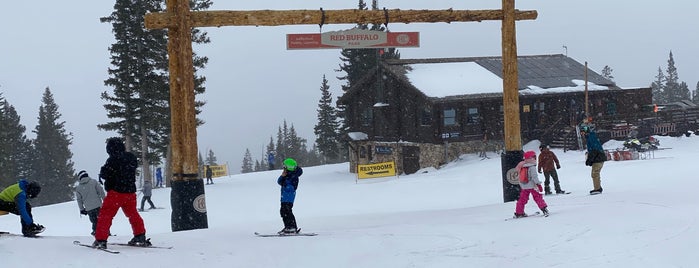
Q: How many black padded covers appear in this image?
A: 2